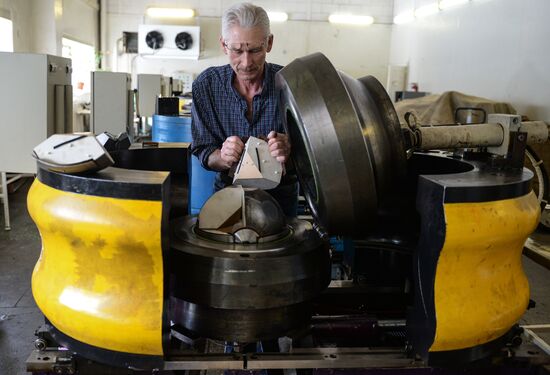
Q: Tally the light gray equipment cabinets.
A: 3